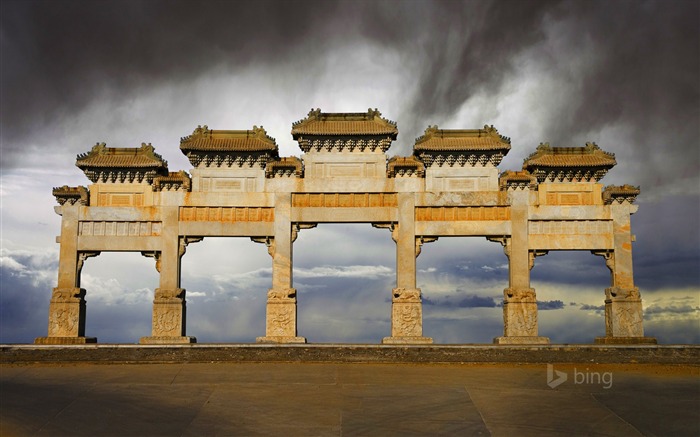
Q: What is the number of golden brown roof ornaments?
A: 11